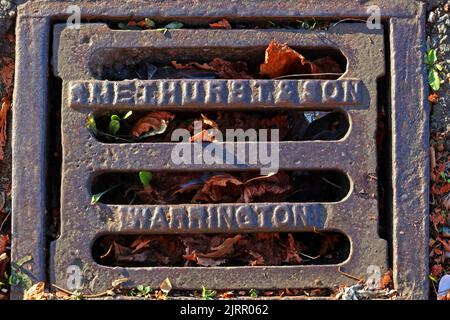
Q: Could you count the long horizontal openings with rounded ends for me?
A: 4